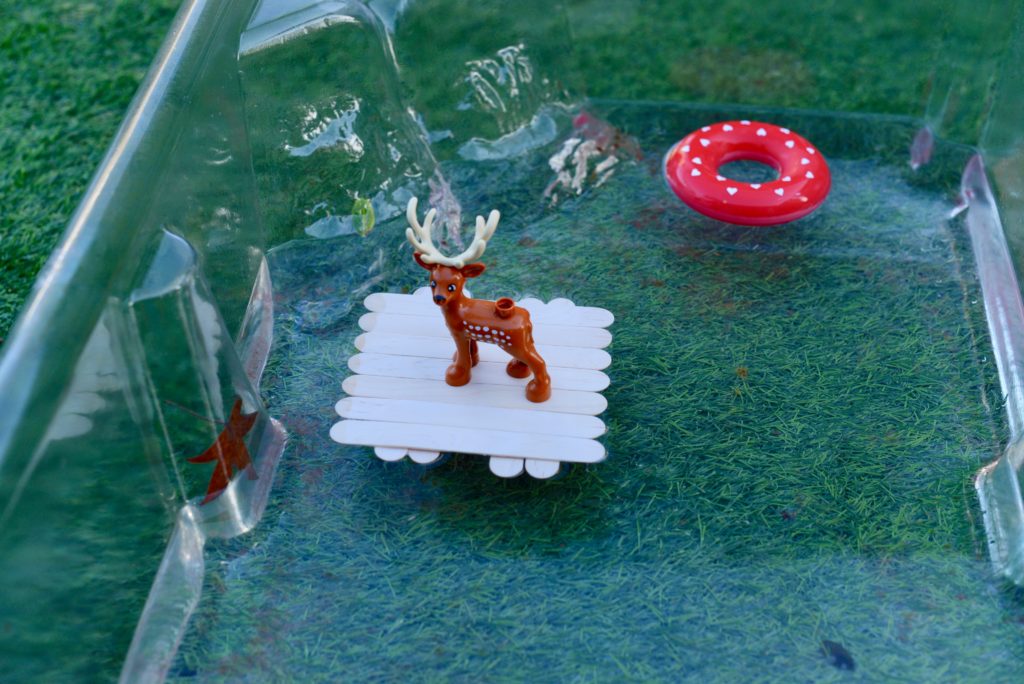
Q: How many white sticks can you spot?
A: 11